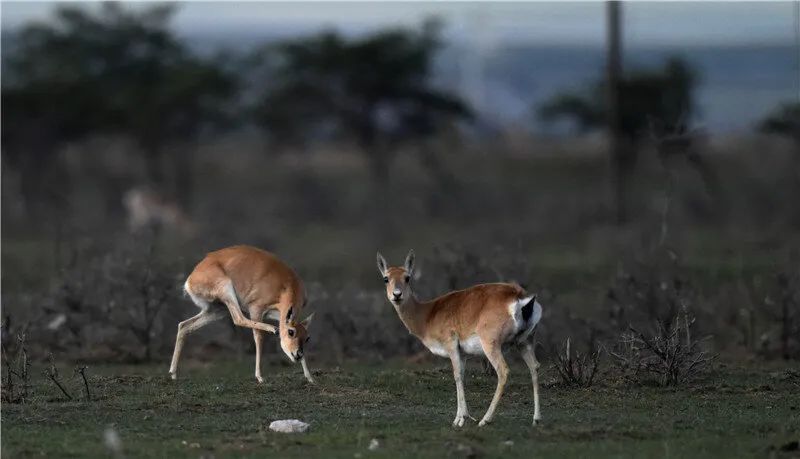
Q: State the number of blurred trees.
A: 4